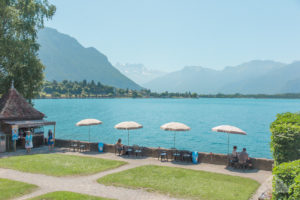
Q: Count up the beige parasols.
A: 4